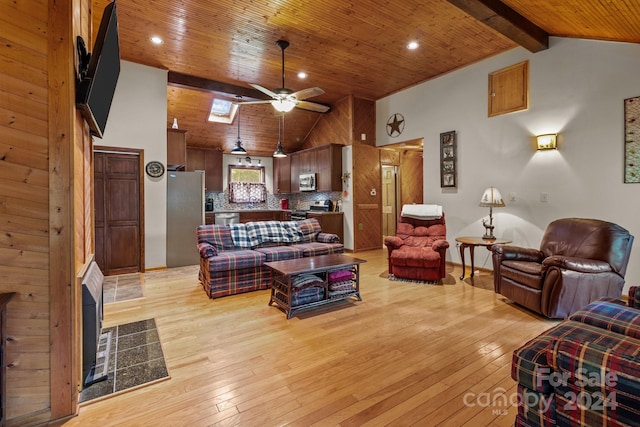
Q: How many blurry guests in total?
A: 0